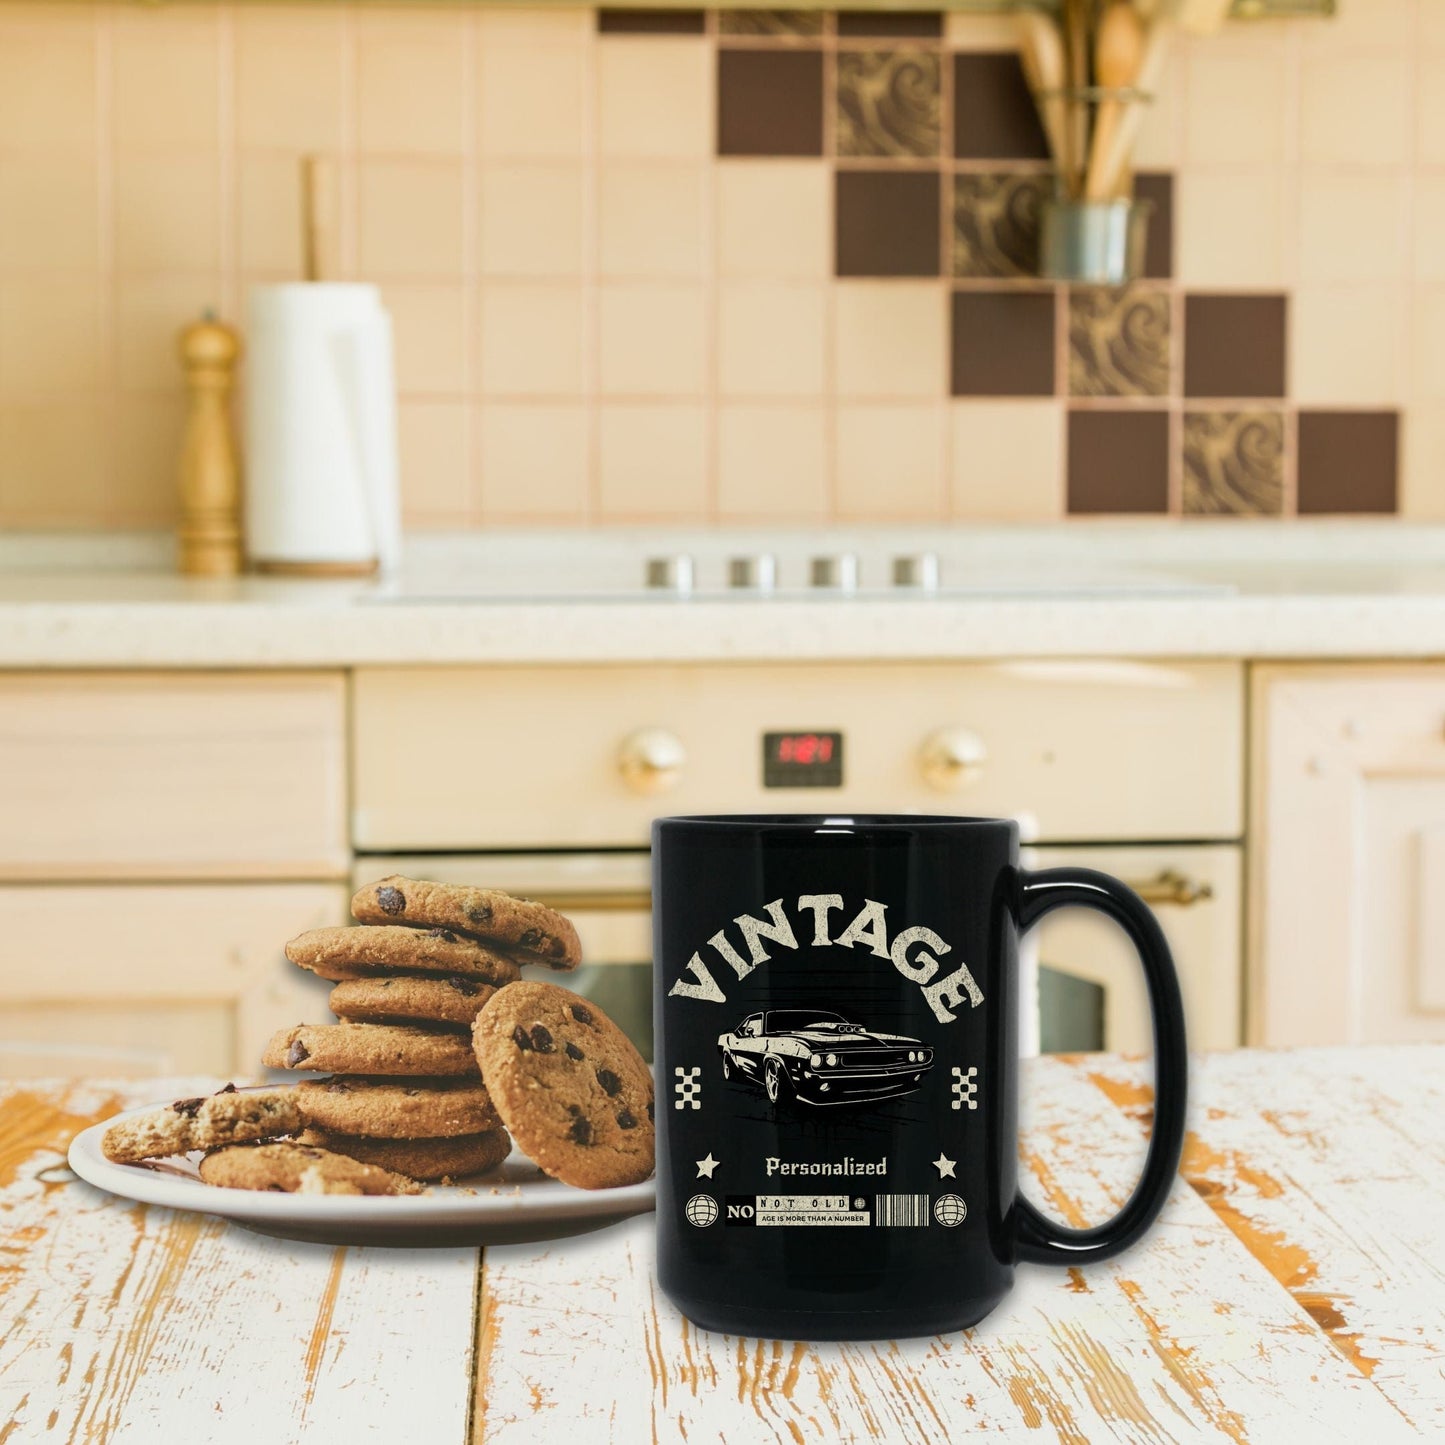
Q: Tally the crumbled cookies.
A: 2